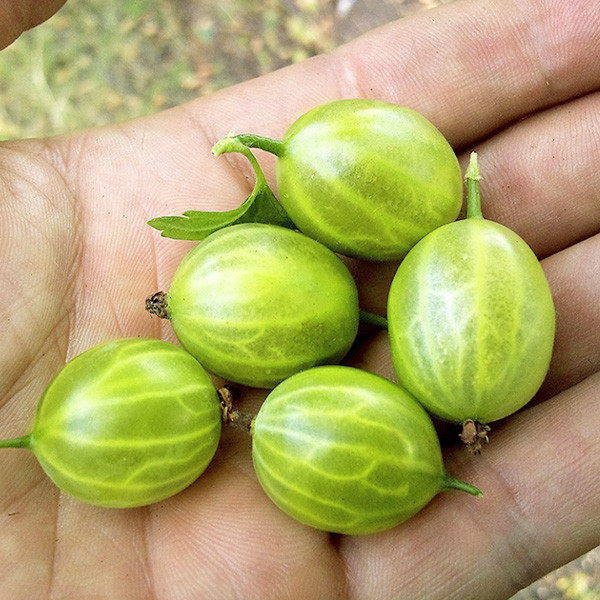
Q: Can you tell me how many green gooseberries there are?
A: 5